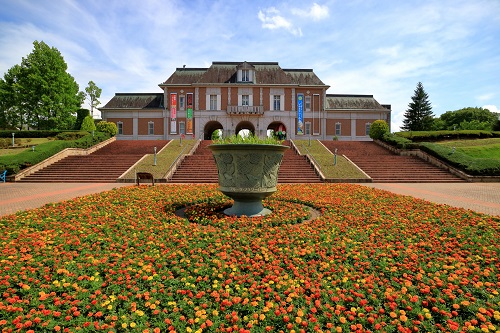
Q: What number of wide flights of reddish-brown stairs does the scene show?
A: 3